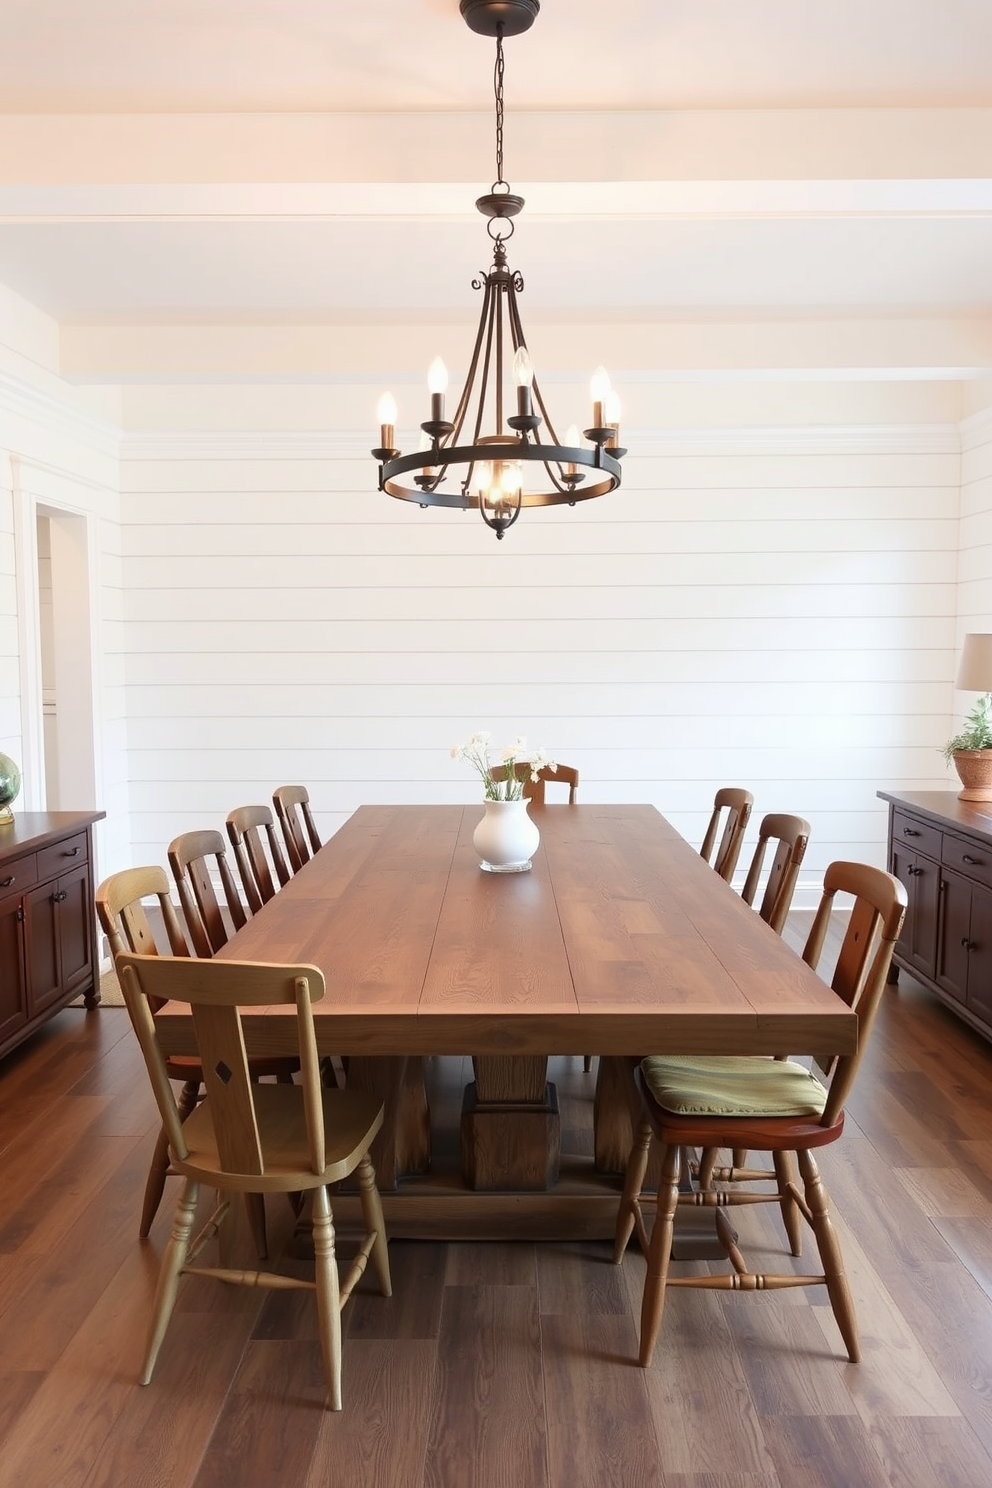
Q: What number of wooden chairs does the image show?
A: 9